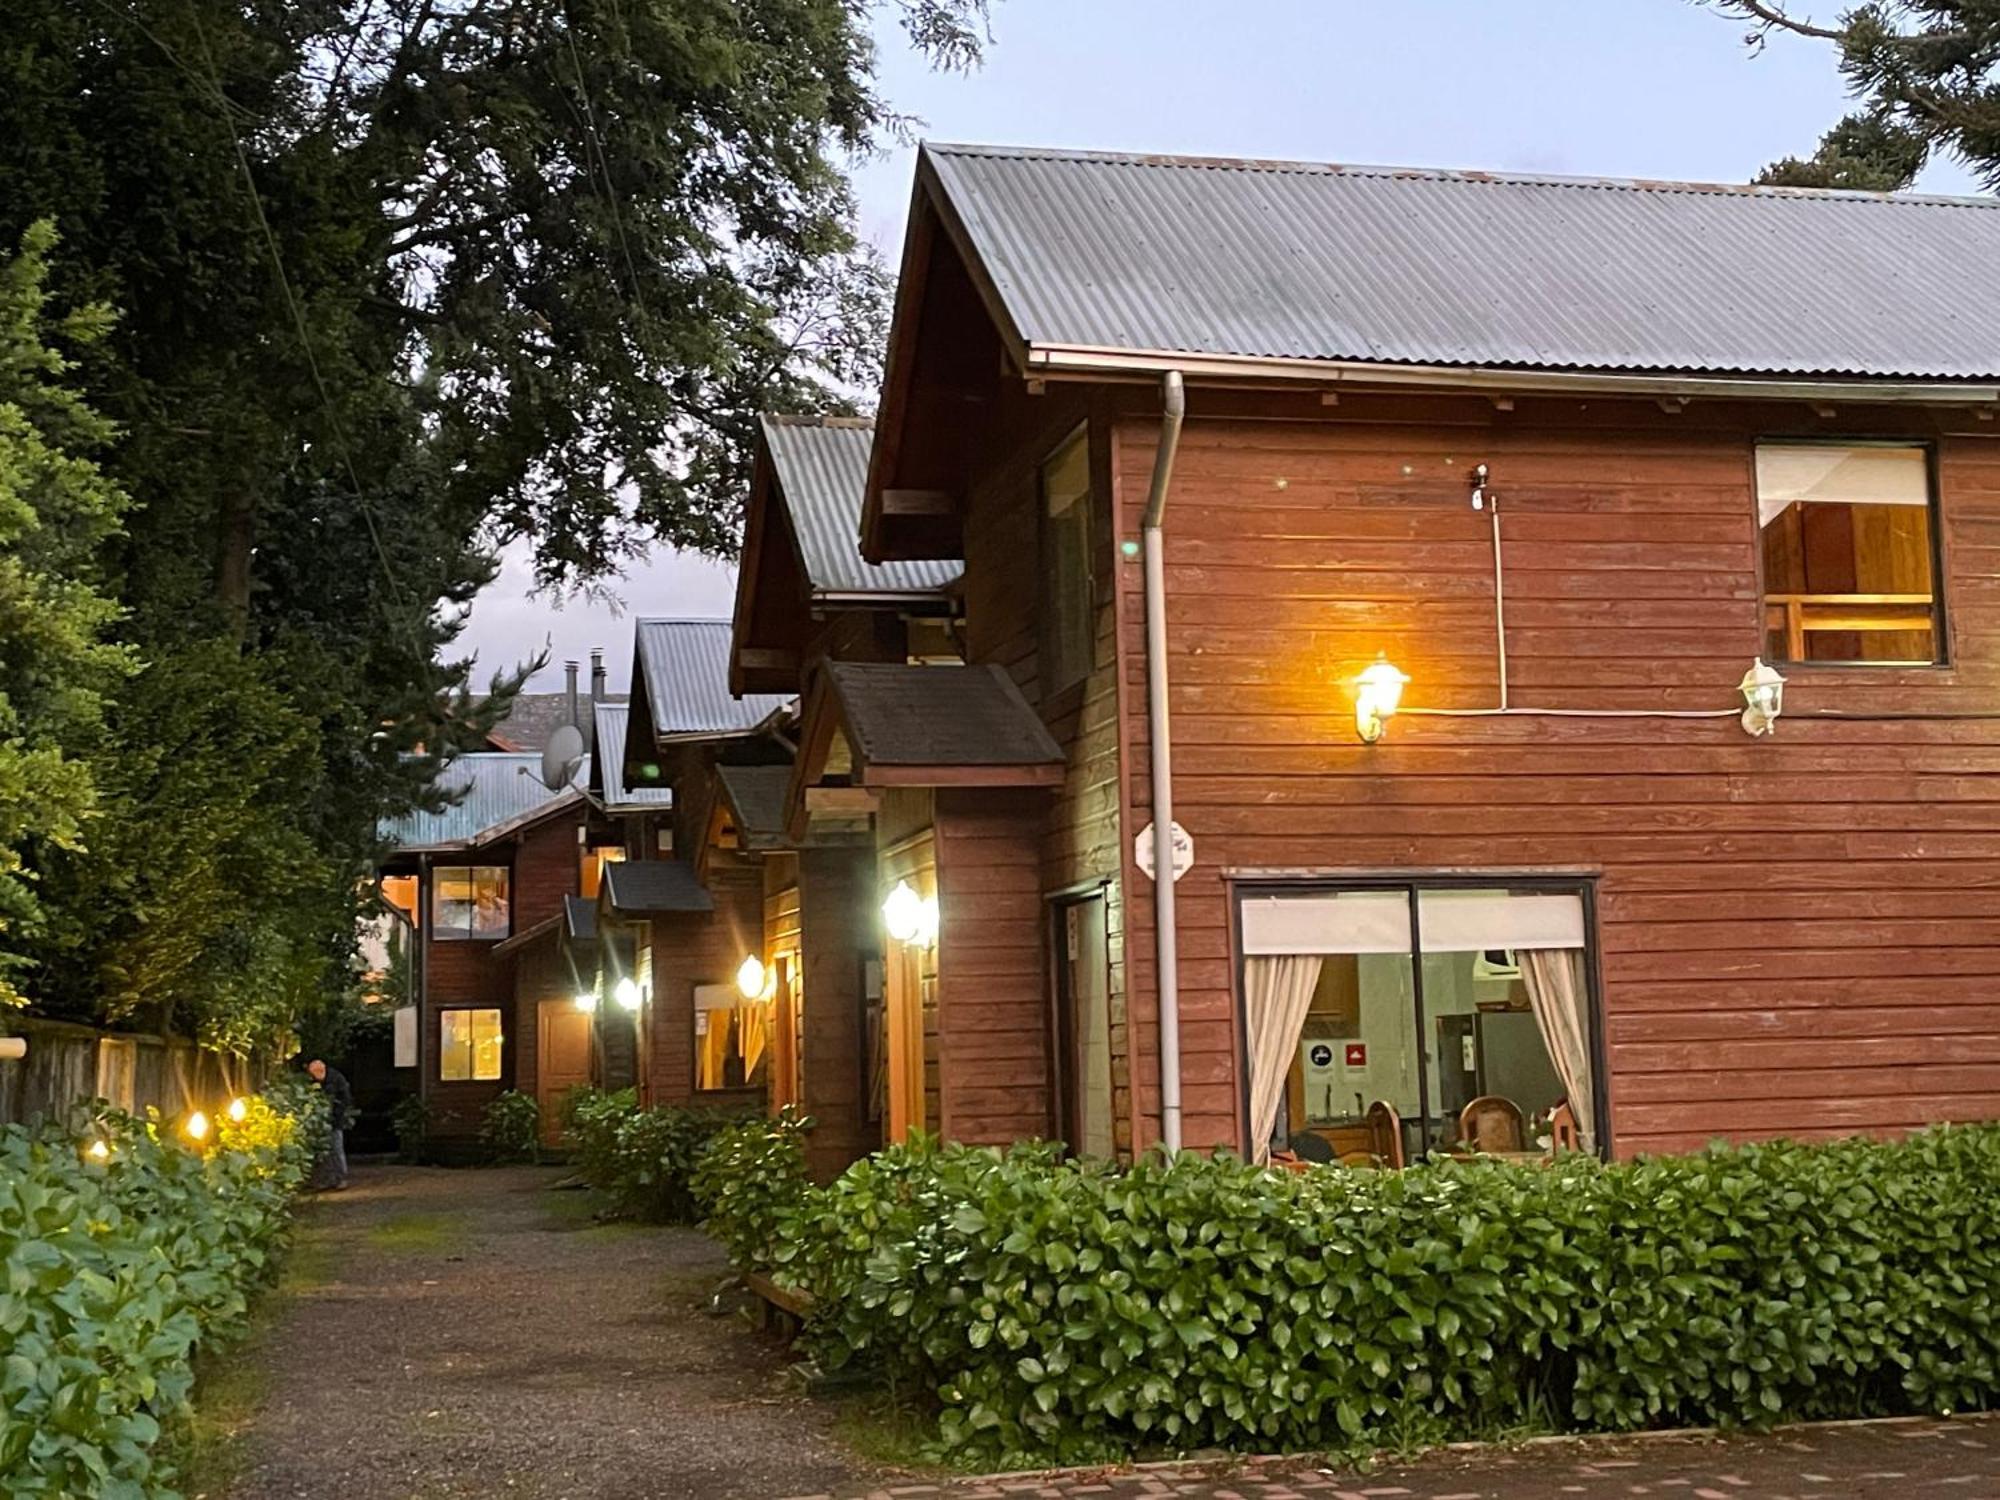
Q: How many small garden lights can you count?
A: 3